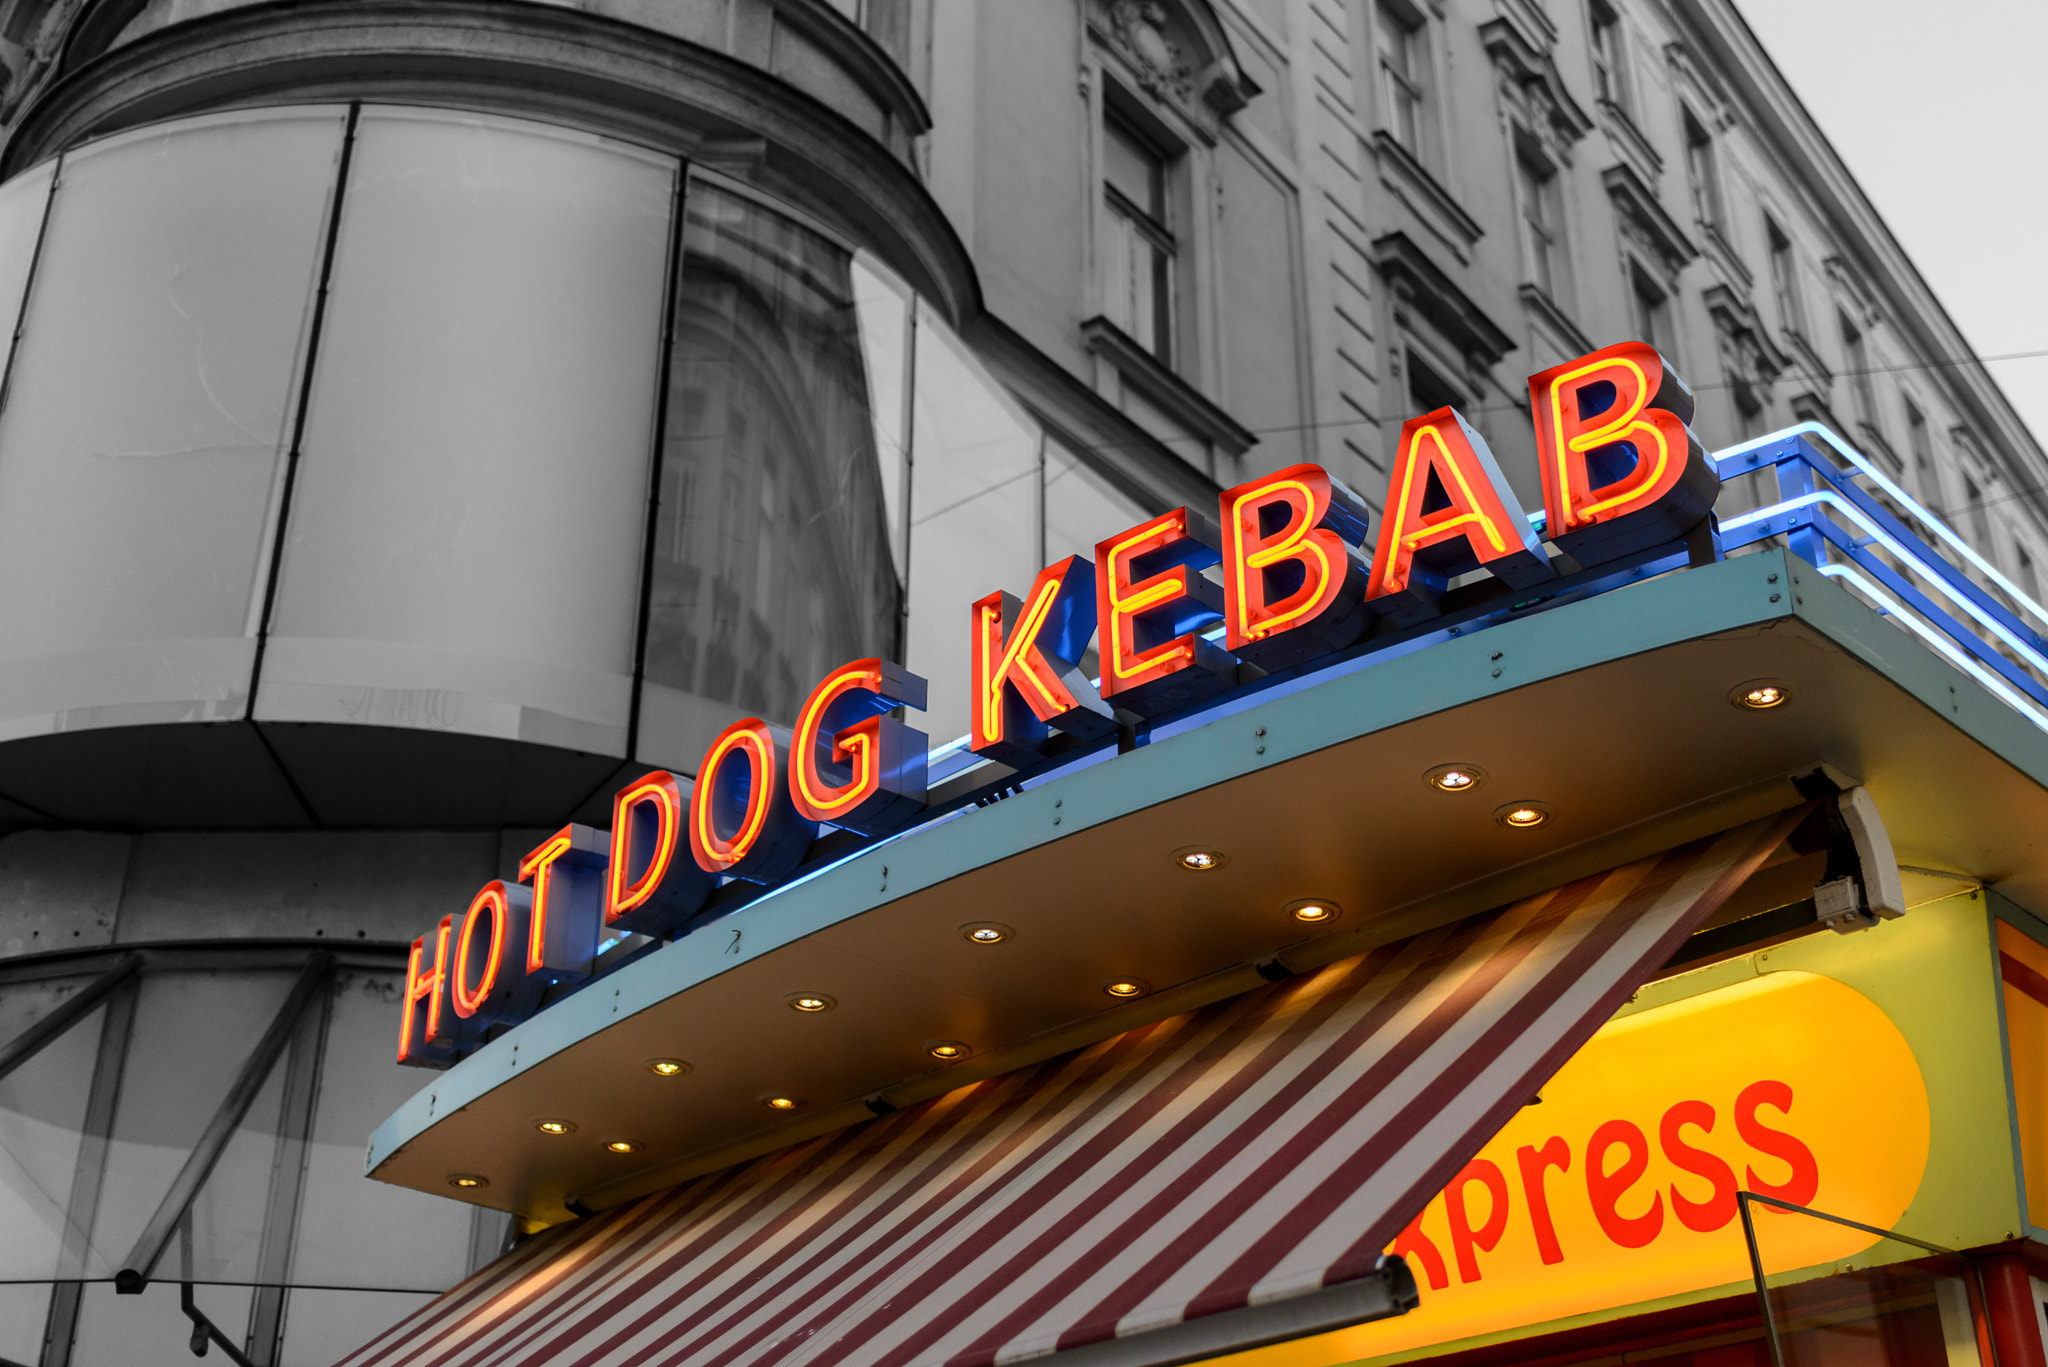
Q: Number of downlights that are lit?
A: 14